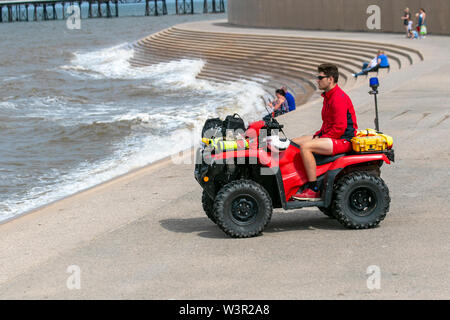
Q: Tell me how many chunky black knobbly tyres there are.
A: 4